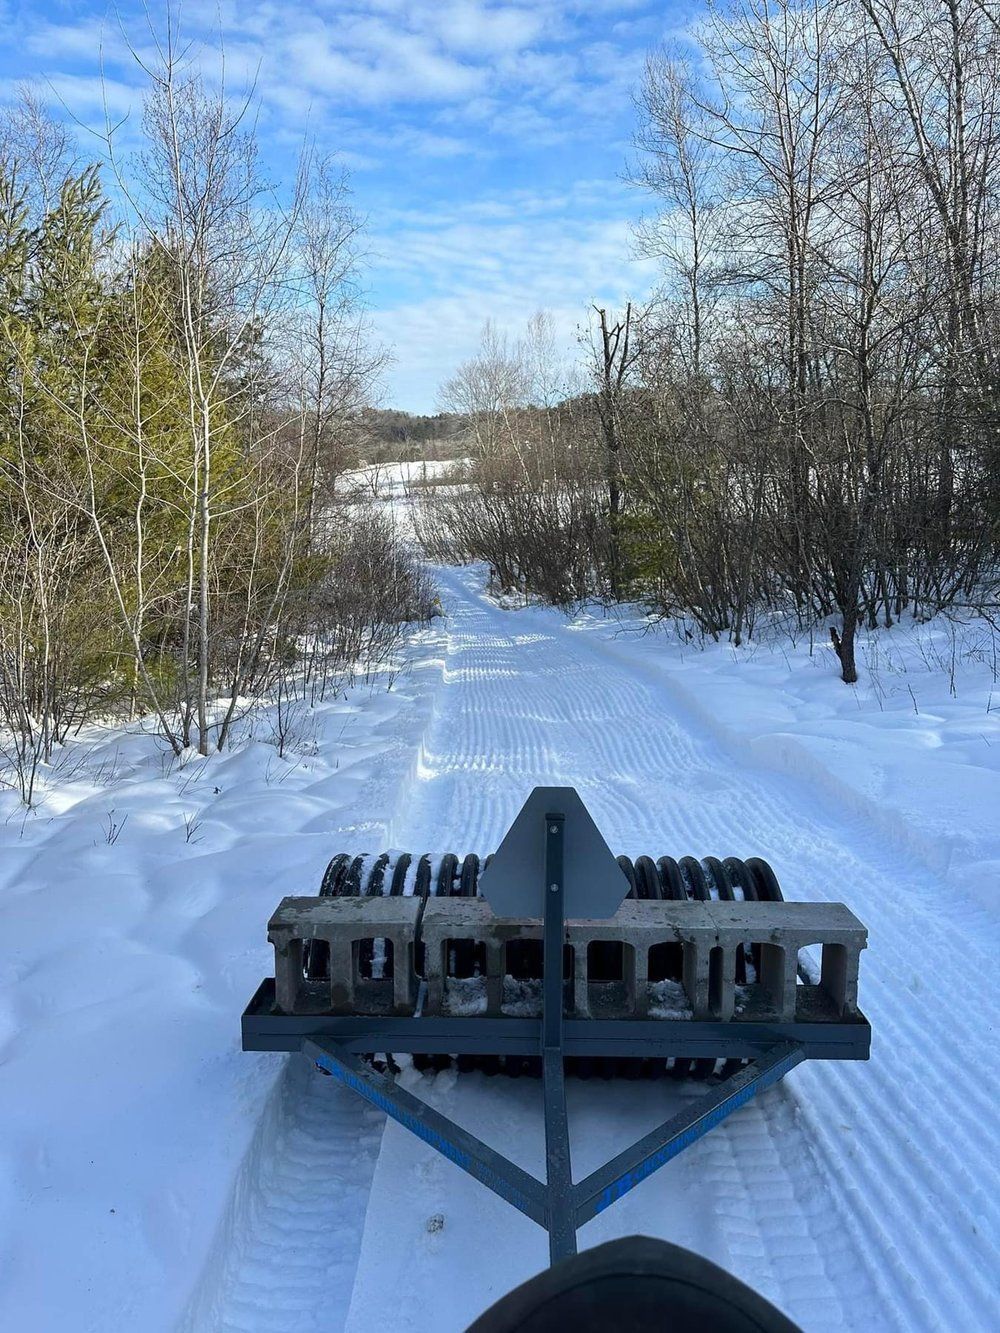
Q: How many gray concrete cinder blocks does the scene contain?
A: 4